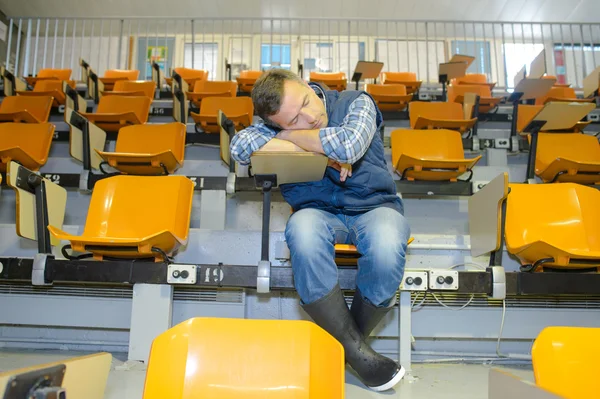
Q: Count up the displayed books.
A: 0